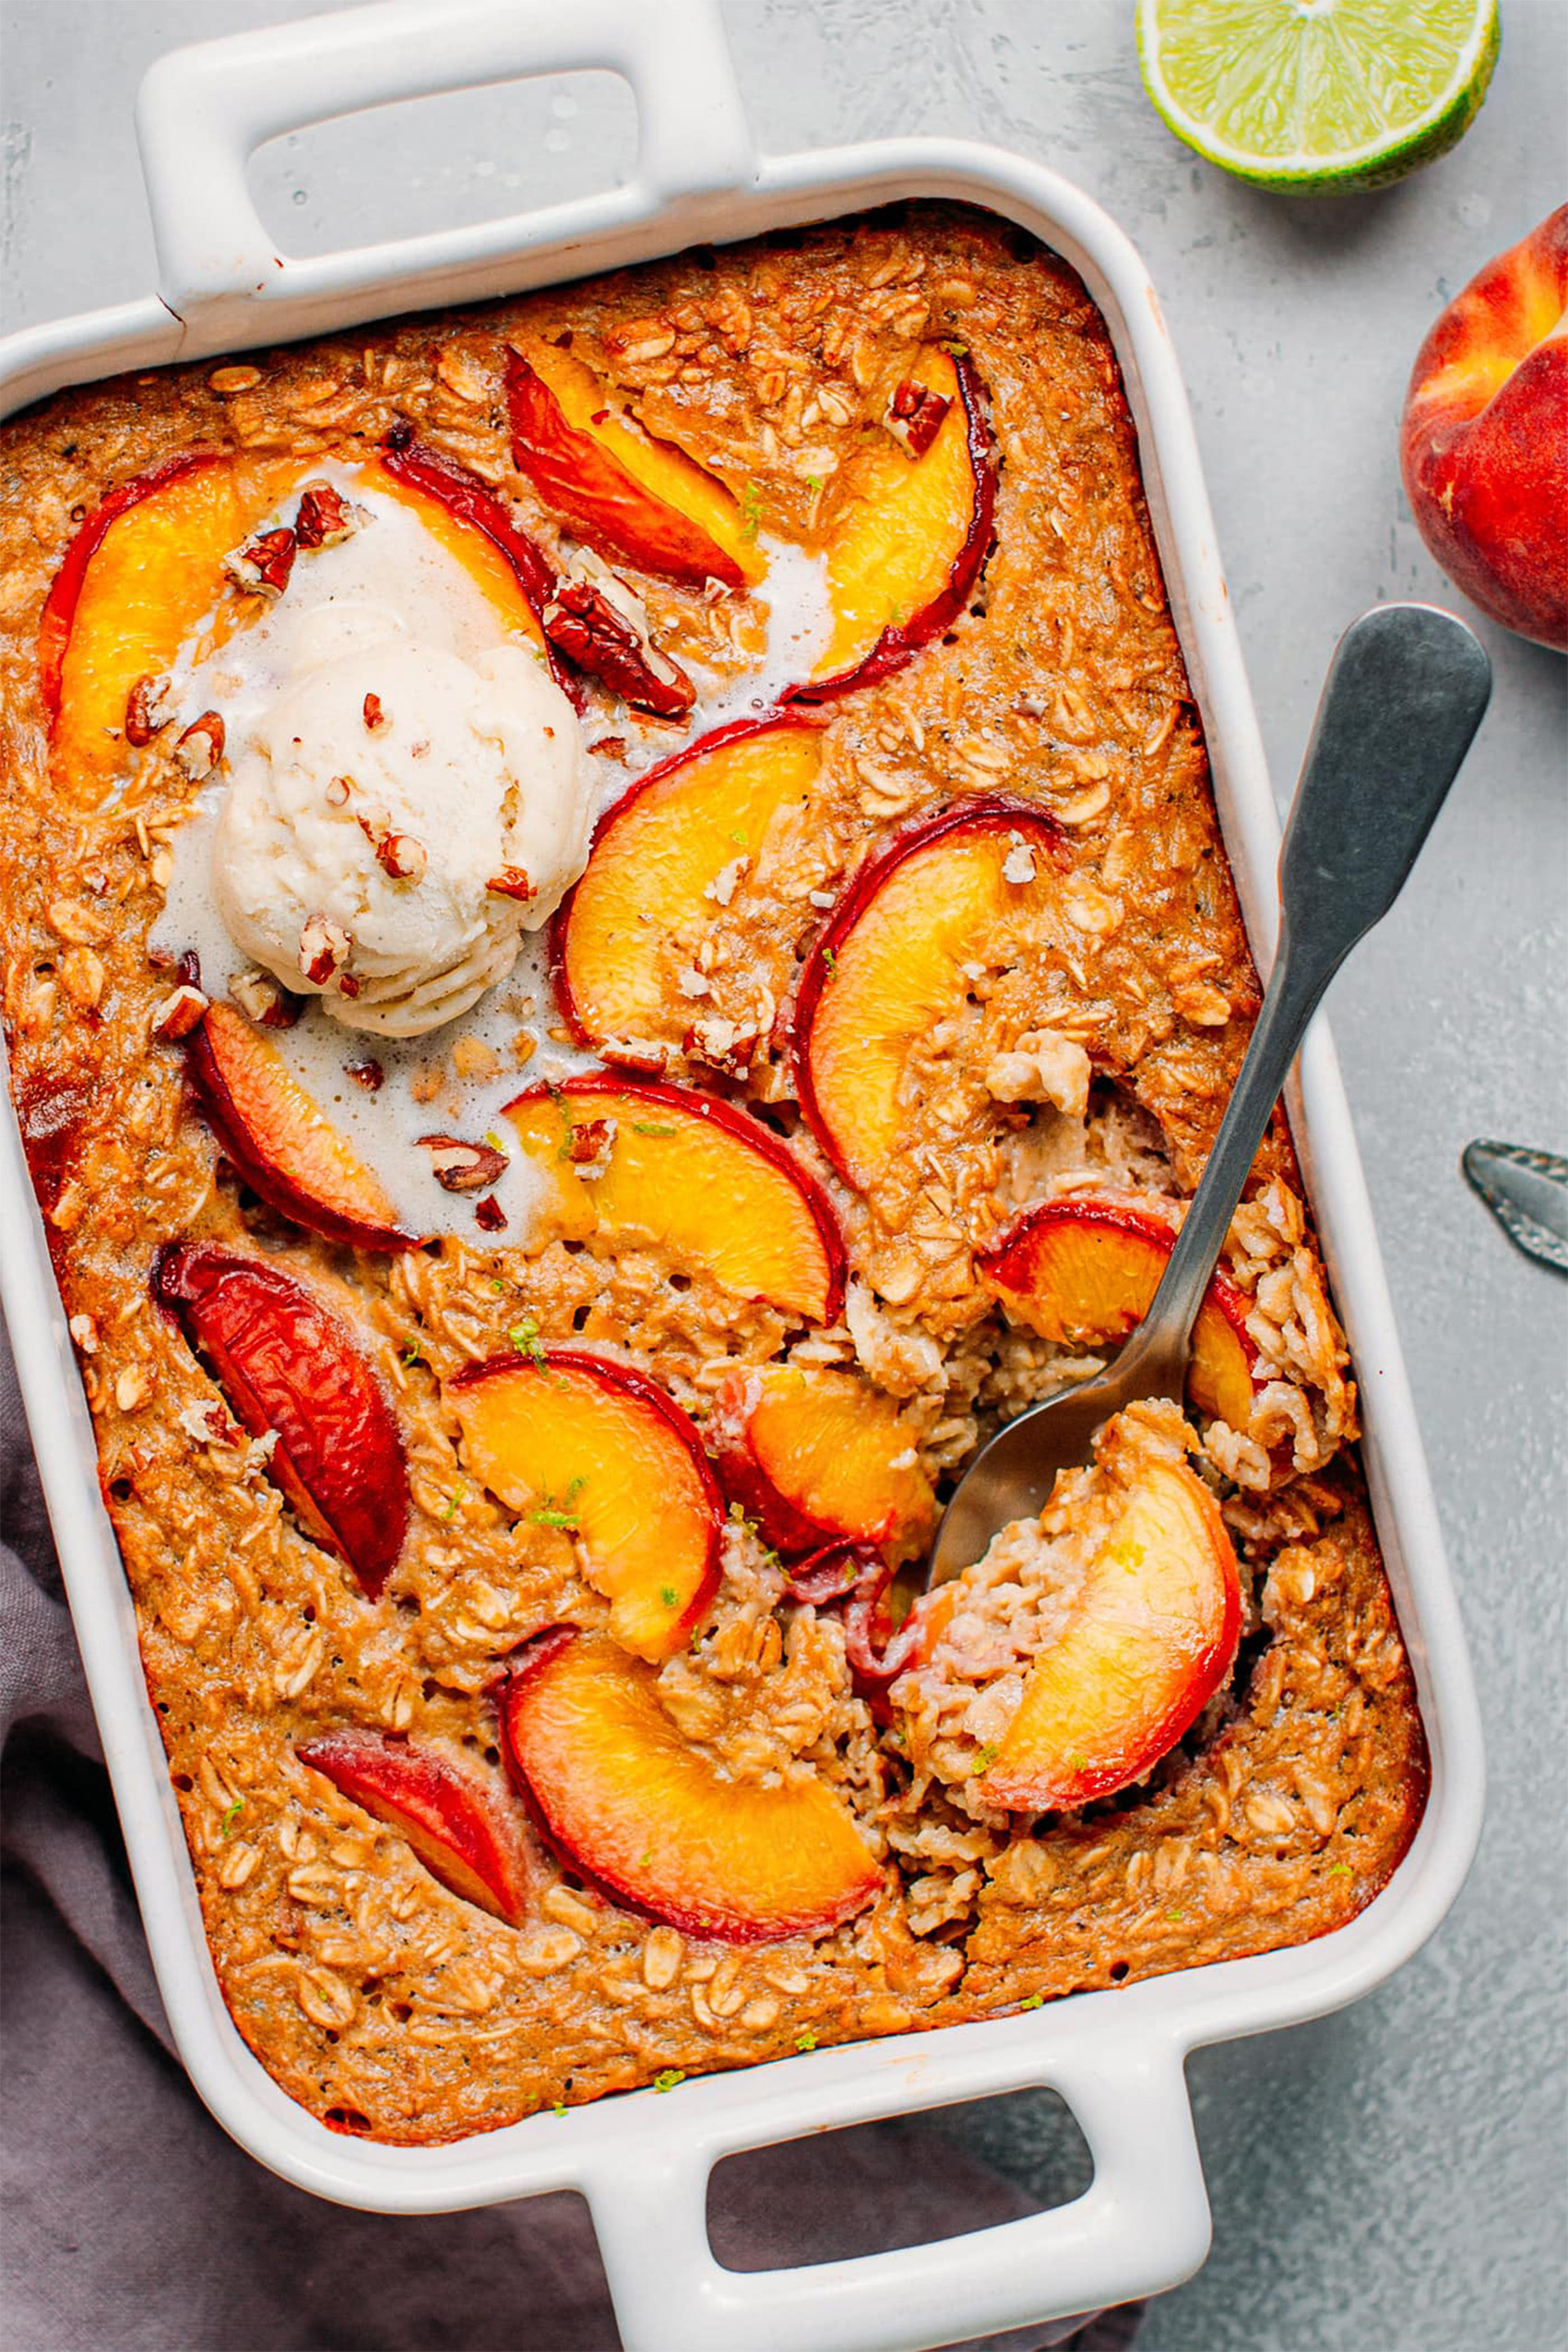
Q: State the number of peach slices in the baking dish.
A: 15